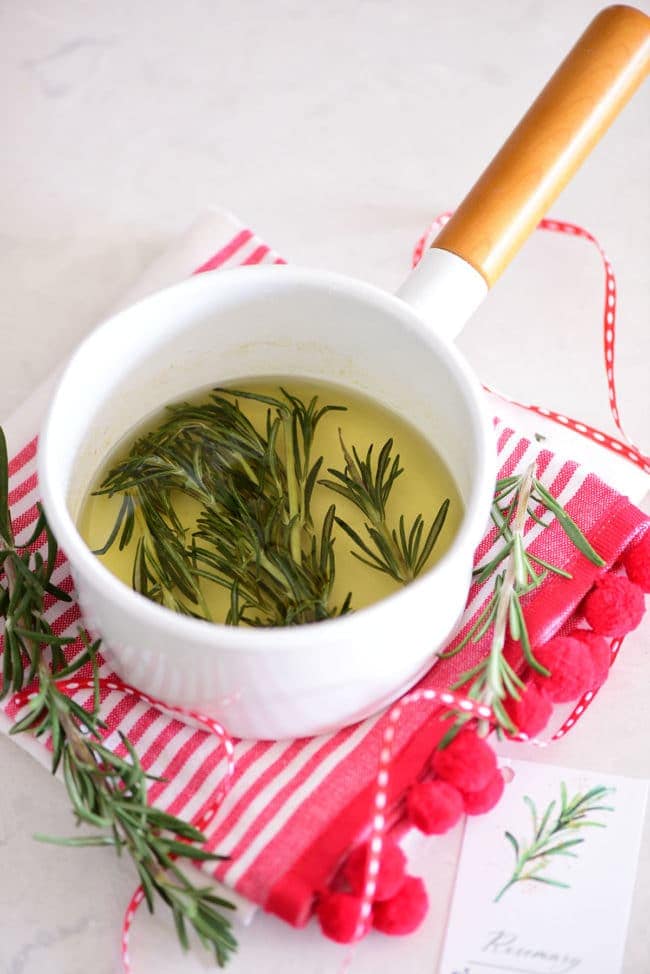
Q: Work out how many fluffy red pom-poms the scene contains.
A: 11